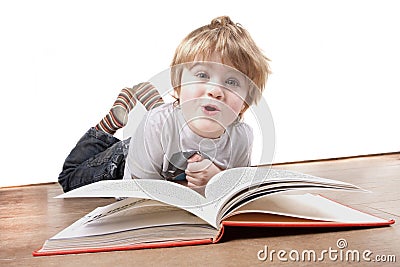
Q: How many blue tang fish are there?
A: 0